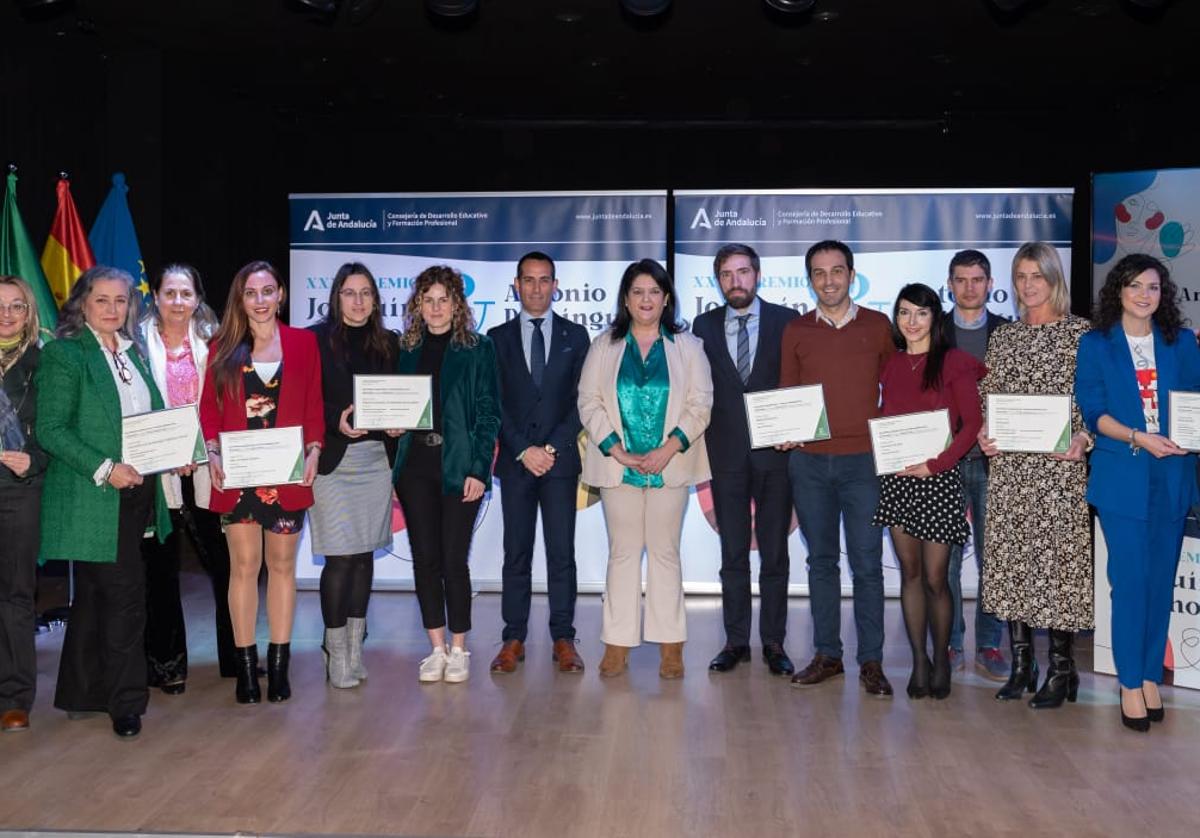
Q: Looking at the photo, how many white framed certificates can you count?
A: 7